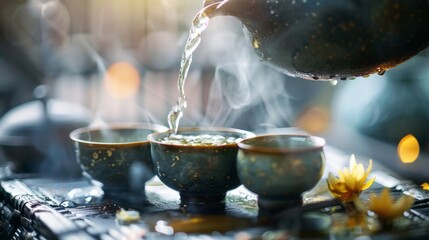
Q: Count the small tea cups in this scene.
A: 3